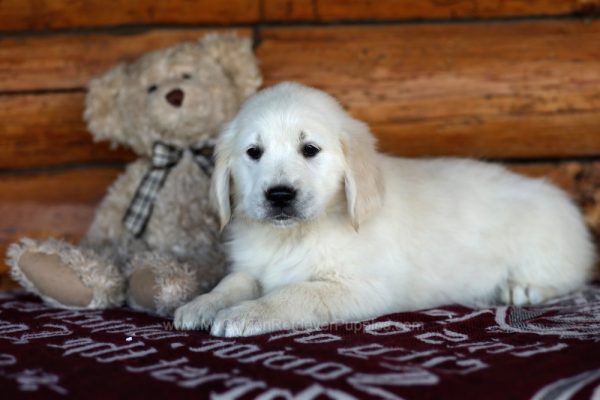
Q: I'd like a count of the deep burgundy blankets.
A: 1